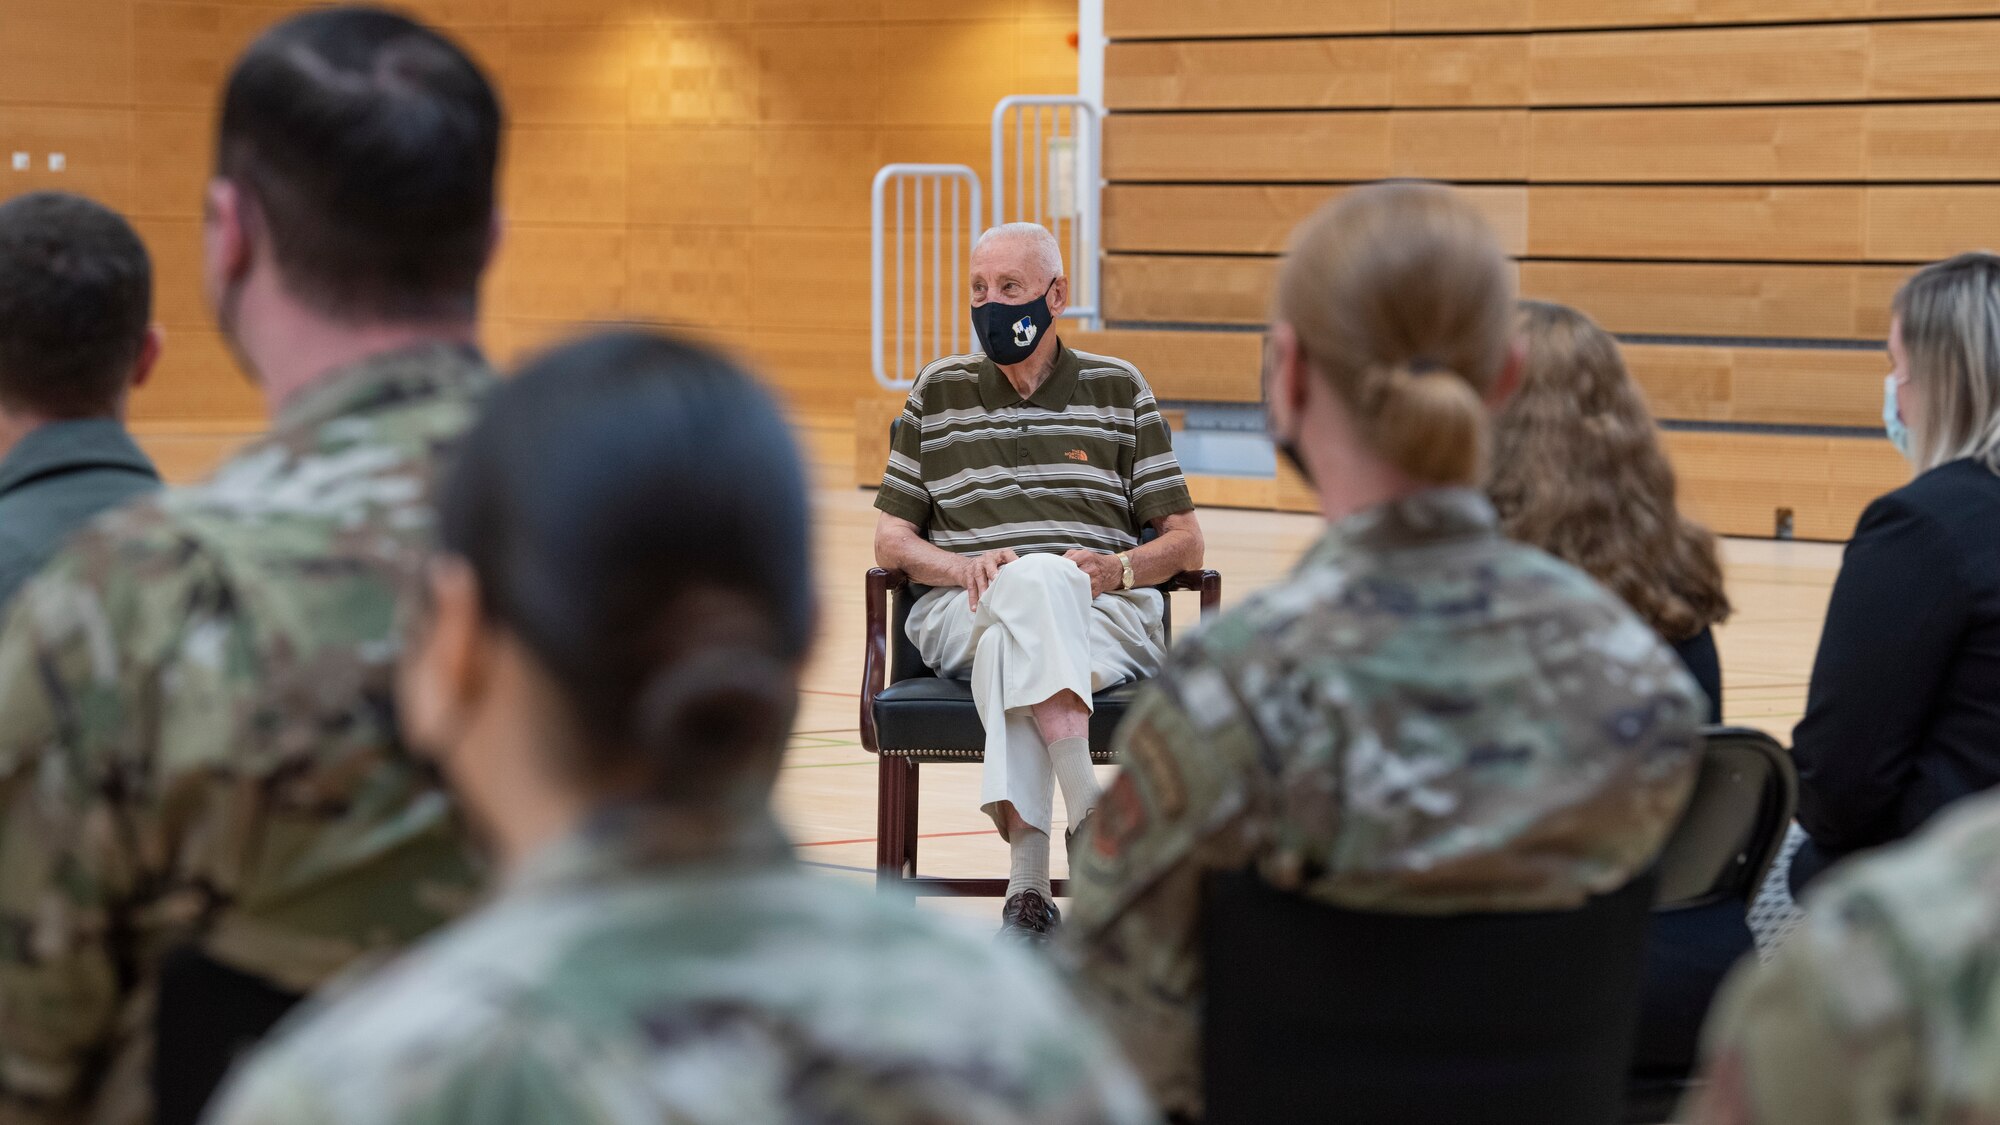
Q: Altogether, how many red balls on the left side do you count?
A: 0